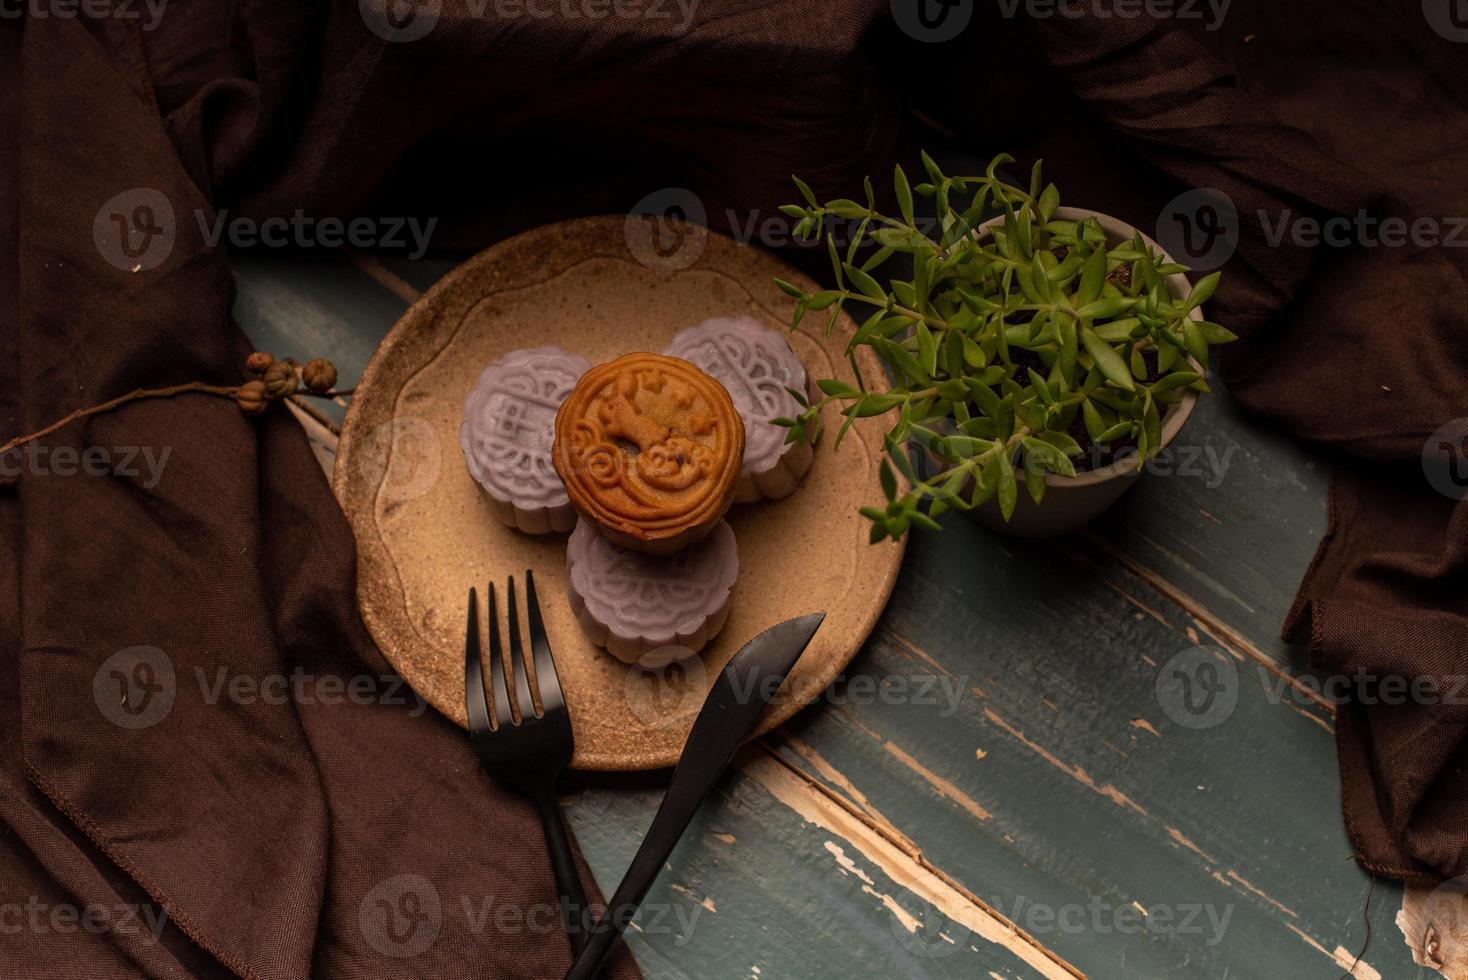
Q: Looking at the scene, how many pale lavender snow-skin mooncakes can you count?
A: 3